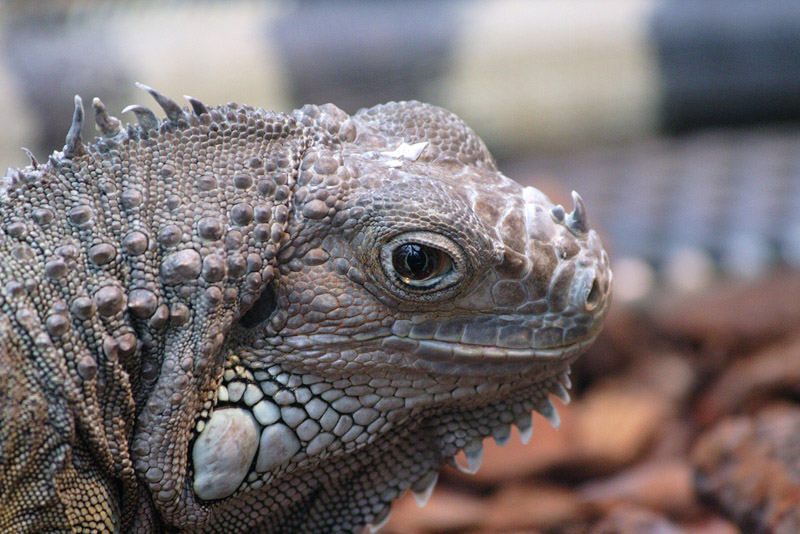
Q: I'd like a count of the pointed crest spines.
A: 6